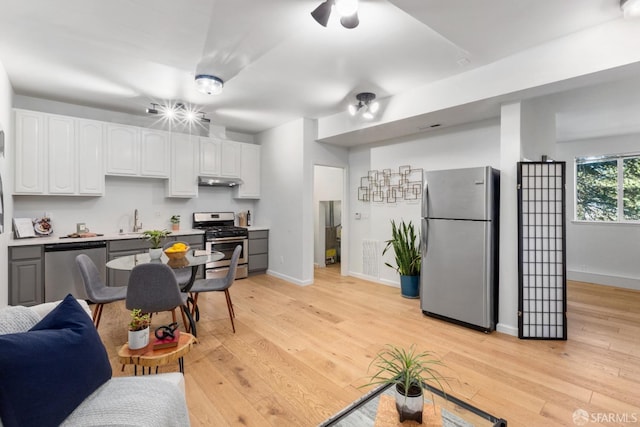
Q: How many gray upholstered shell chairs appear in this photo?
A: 4